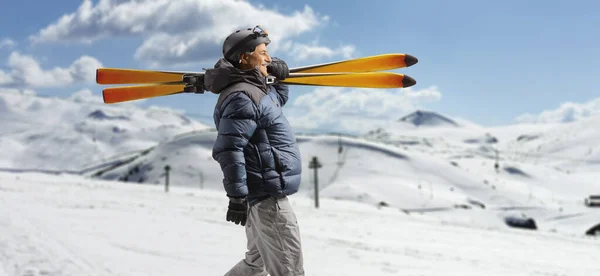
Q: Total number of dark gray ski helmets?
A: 1